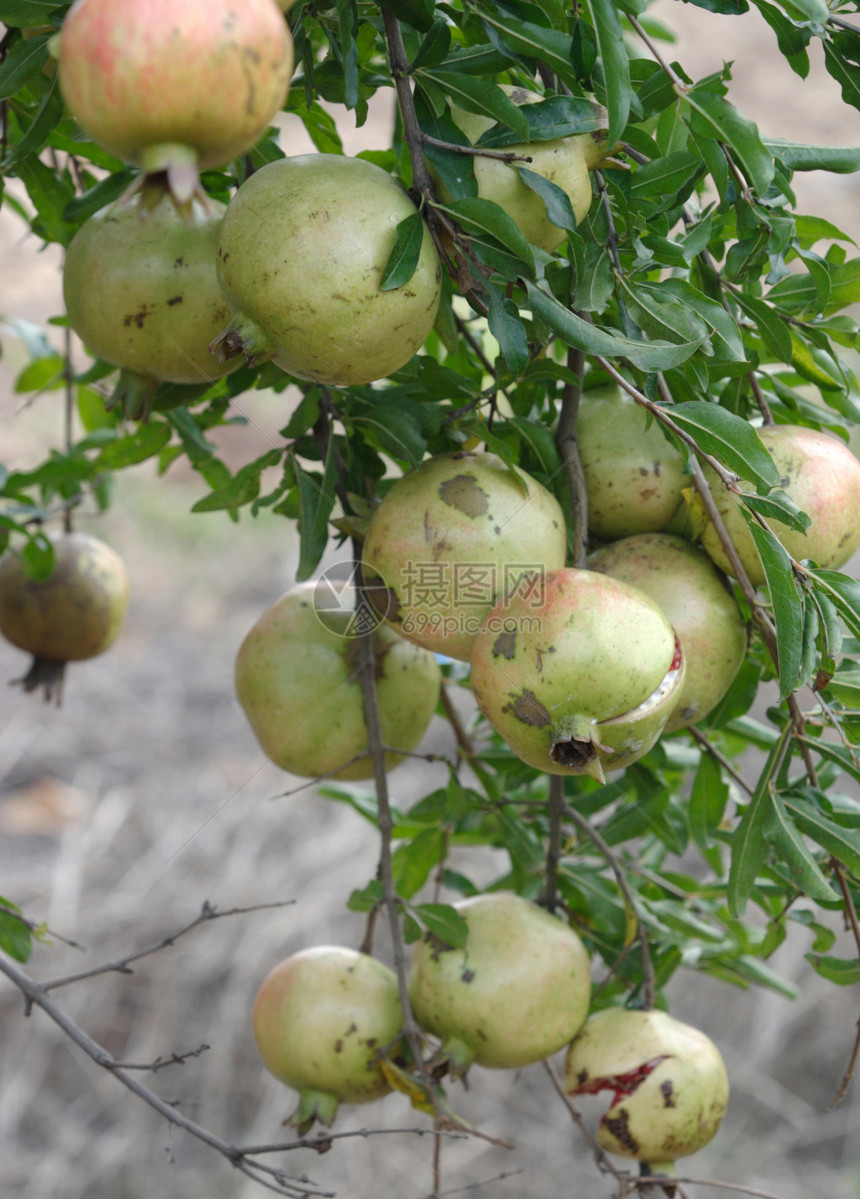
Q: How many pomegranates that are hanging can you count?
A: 14